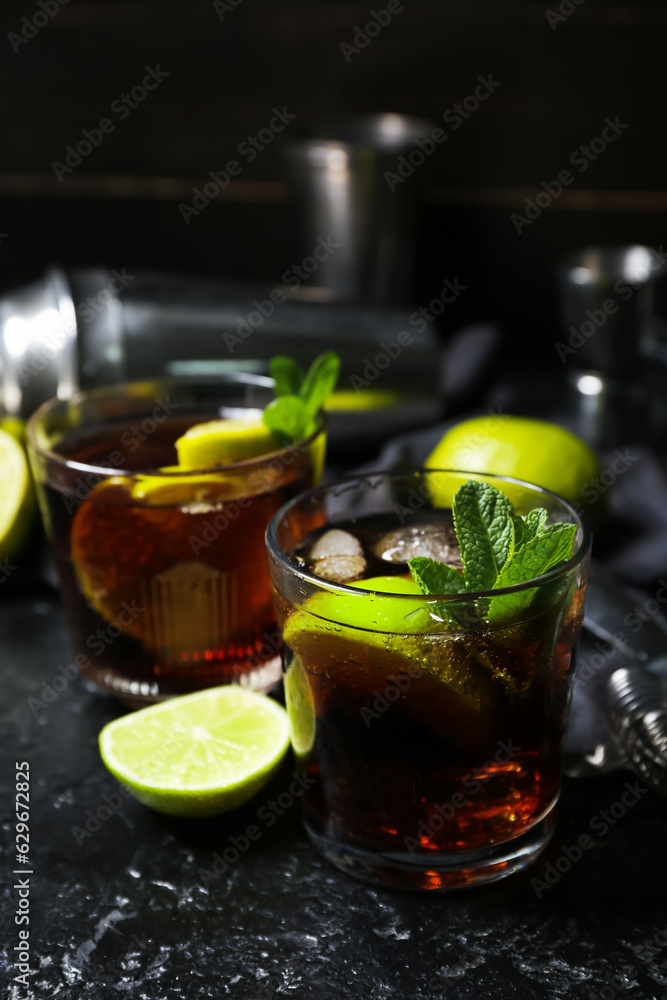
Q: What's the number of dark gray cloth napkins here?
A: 1